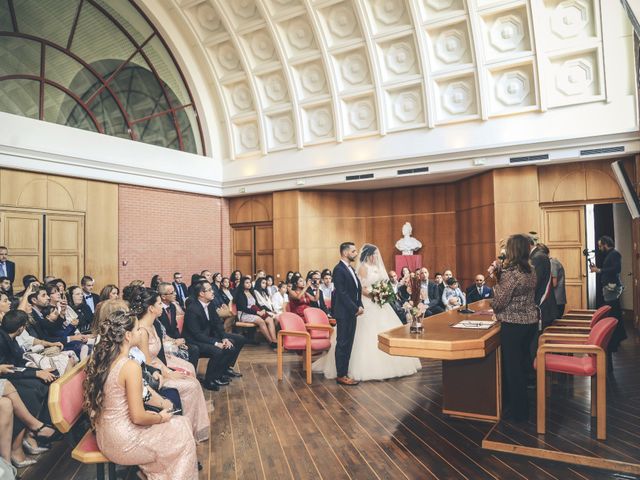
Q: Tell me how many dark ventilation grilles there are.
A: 4